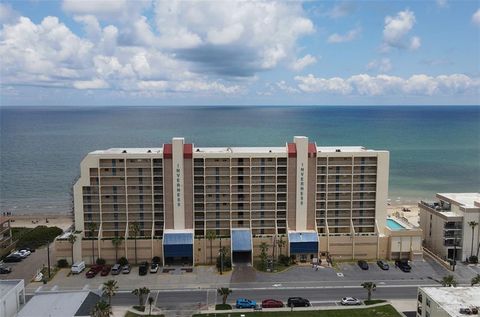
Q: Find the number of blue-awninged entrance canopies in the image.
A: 3